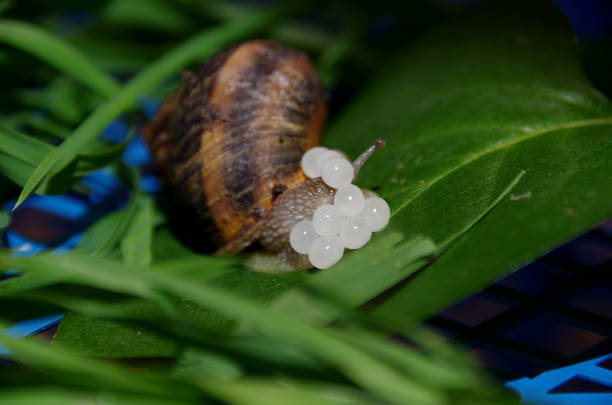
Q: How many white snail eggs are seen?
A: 9